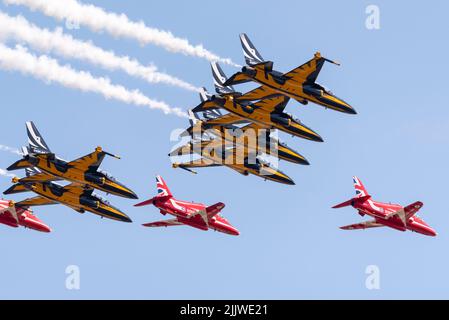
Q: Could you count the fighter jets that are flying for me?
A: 9